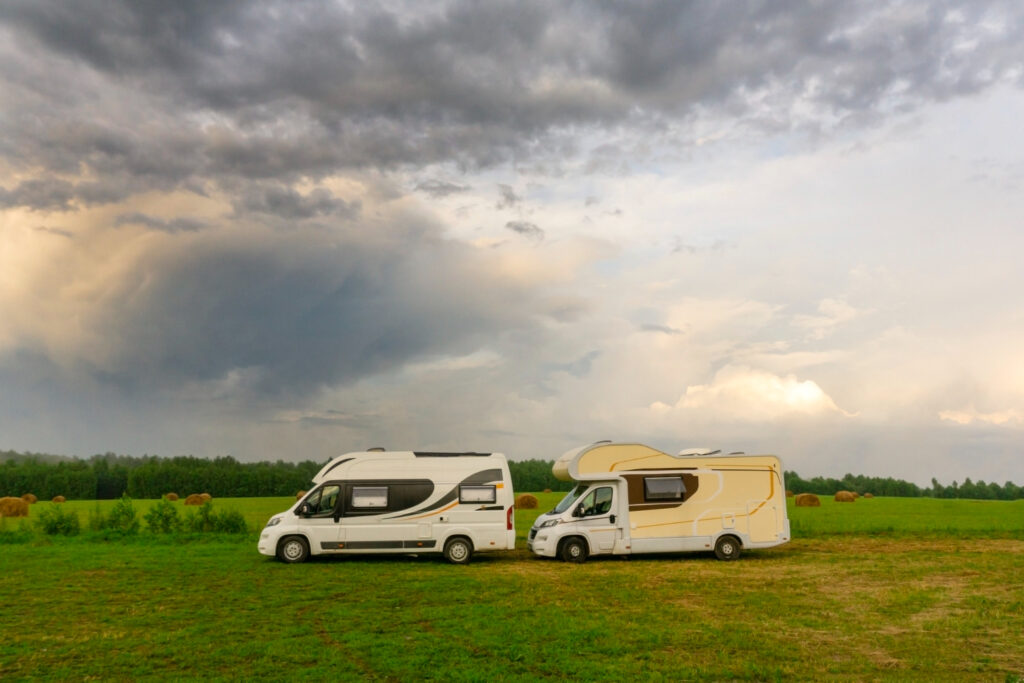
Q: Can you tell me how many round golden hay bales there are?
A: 14